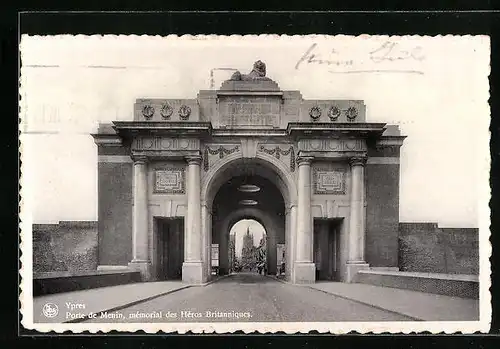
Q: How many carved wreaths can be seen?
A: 6